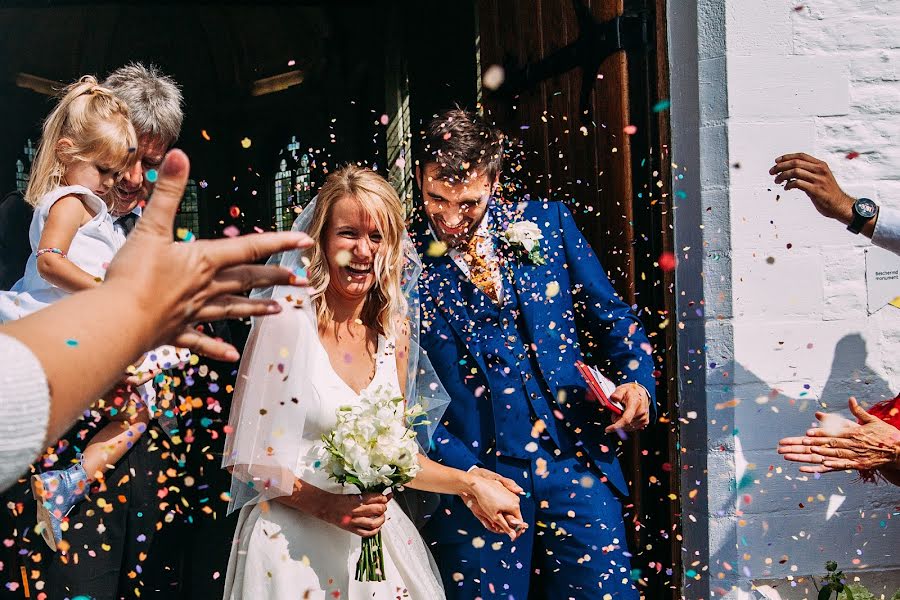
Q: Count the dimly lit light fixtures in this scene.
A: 2